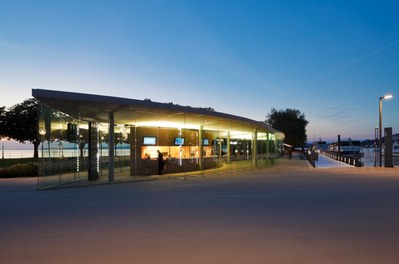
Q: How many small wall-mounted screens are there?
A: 3